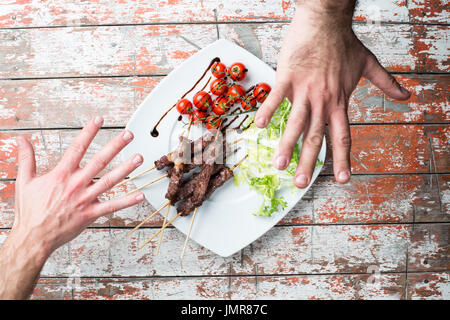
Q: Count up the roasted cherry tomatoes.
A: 11